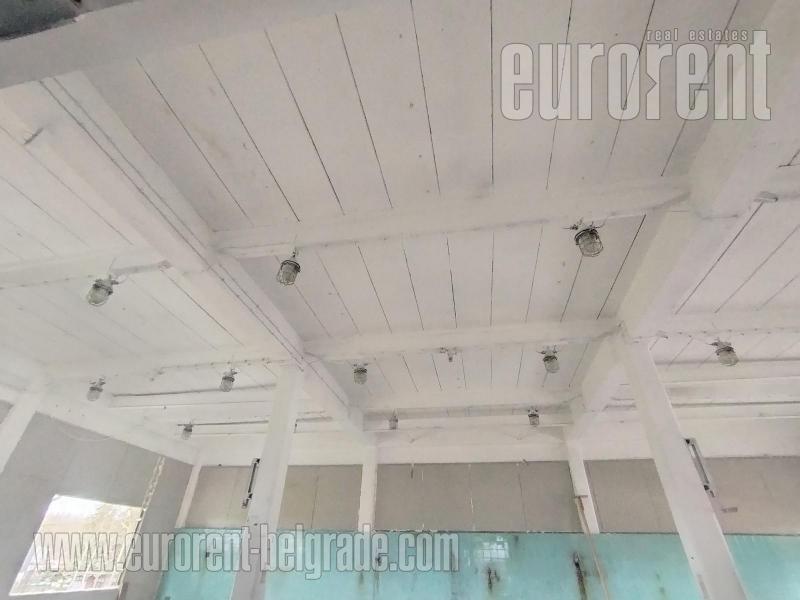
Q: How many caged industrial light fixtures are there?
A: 11